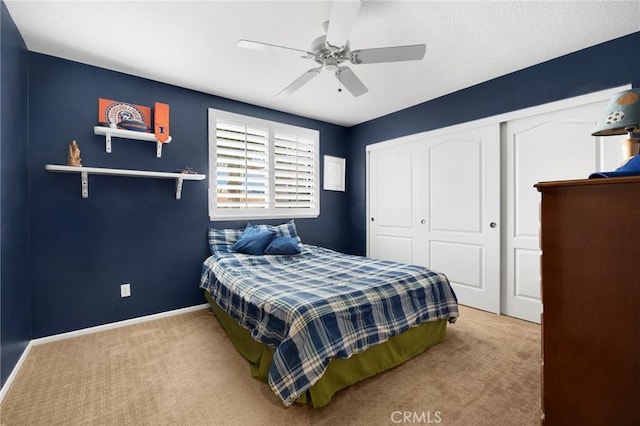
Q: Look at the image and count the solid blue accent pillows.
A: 2